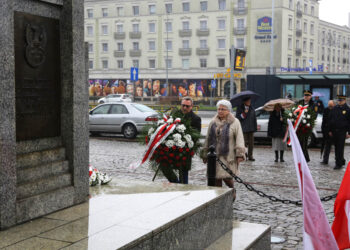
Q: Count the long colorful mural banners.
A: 1